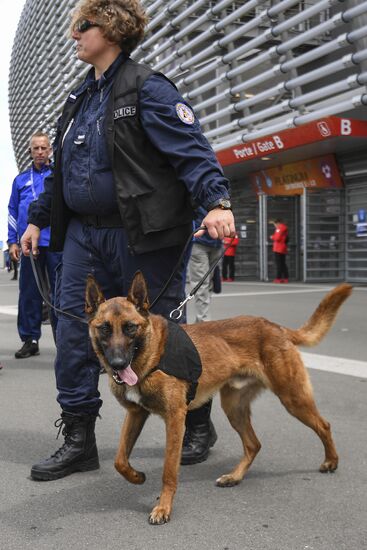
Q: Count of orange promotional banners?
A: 1